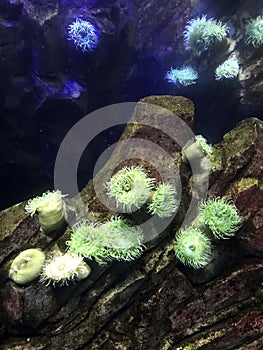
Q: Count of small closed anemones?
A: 1